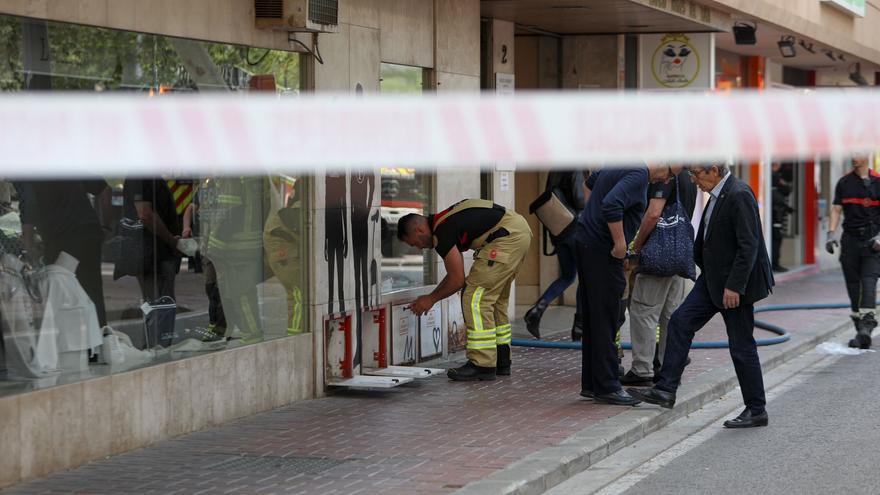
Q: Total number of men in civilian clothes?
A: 3